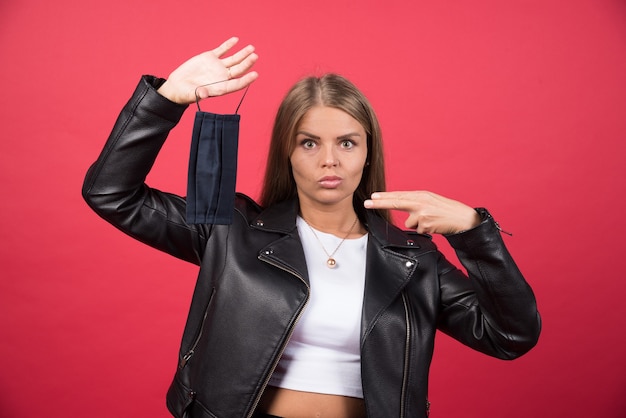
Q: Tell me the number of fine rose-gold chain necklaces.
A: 1